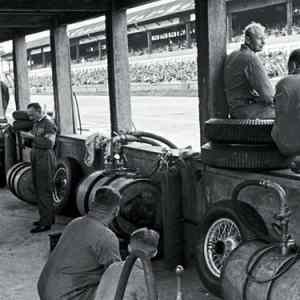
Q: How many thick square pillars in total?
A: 4